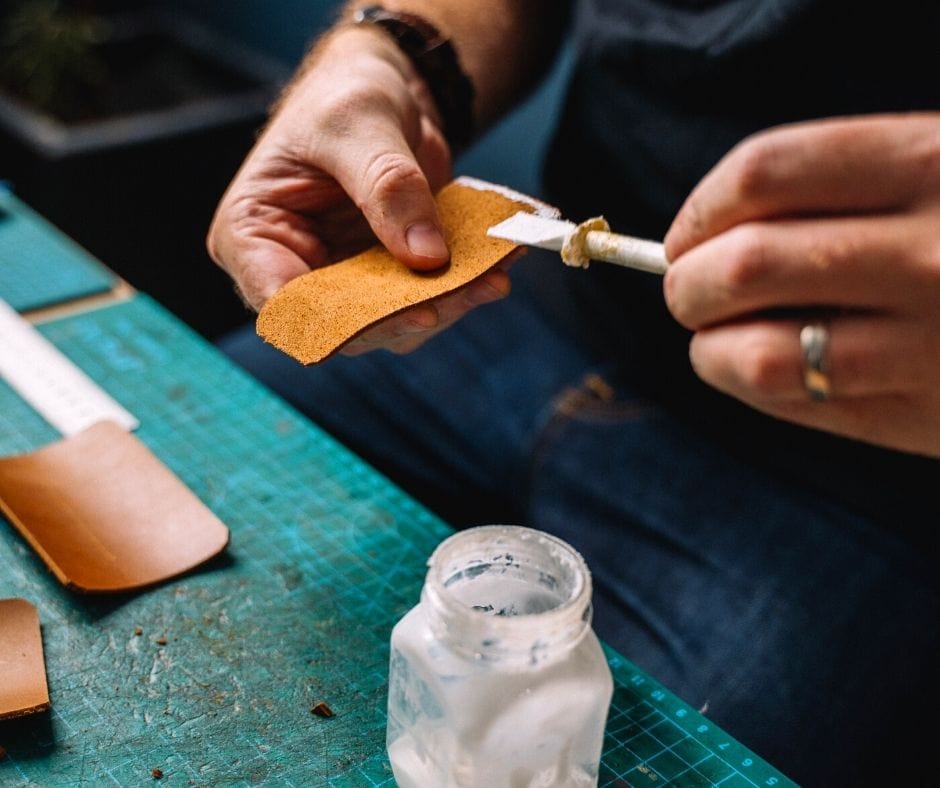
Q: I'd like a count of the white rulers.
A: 1